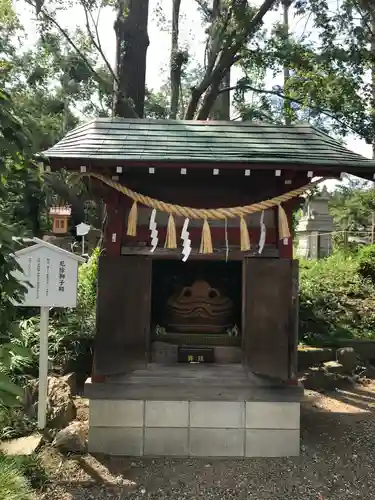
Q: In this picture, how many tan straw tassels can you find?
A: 5